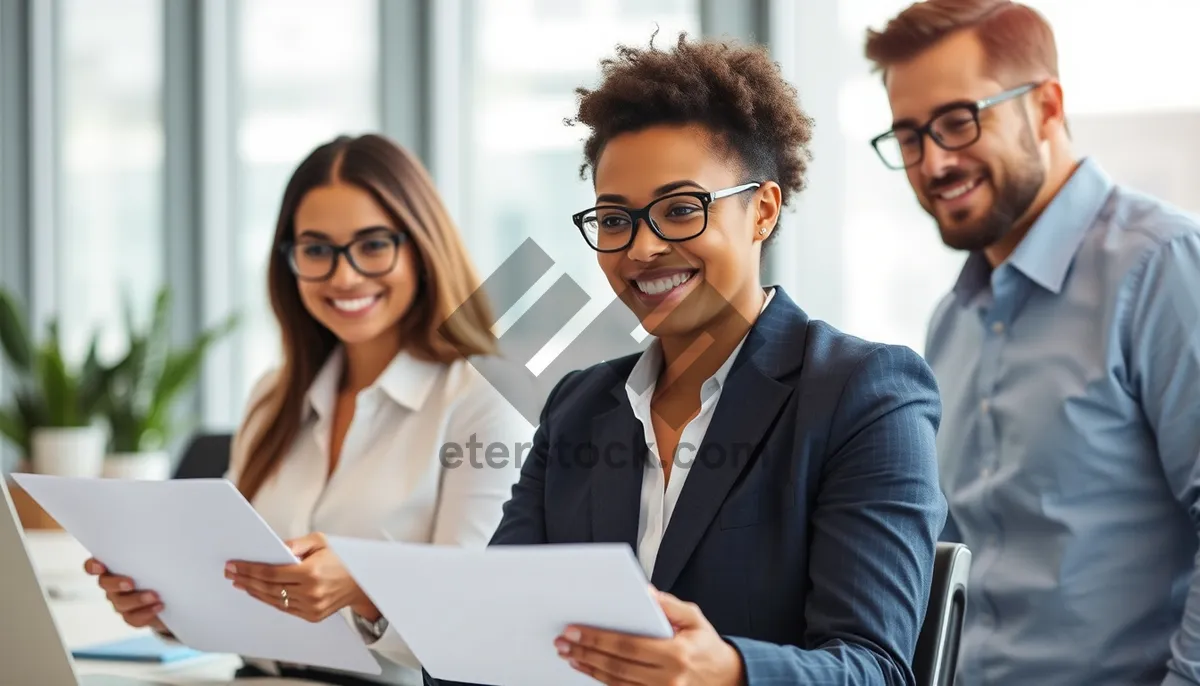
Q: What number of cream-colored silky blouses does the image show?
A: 1